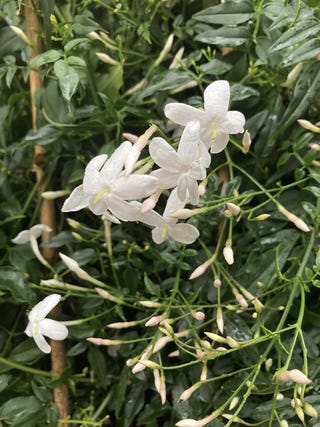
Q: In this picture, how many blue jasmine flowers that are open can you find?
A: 0